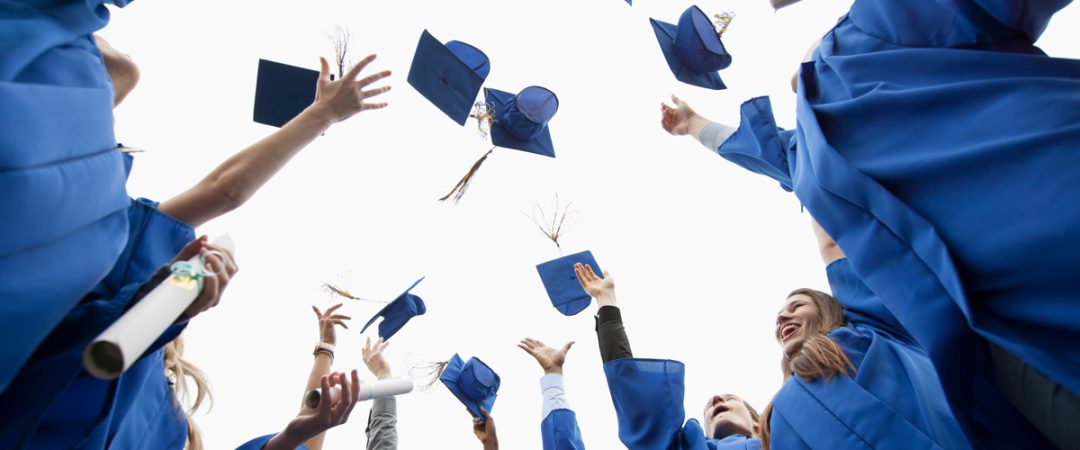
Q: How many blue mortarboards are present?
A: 7